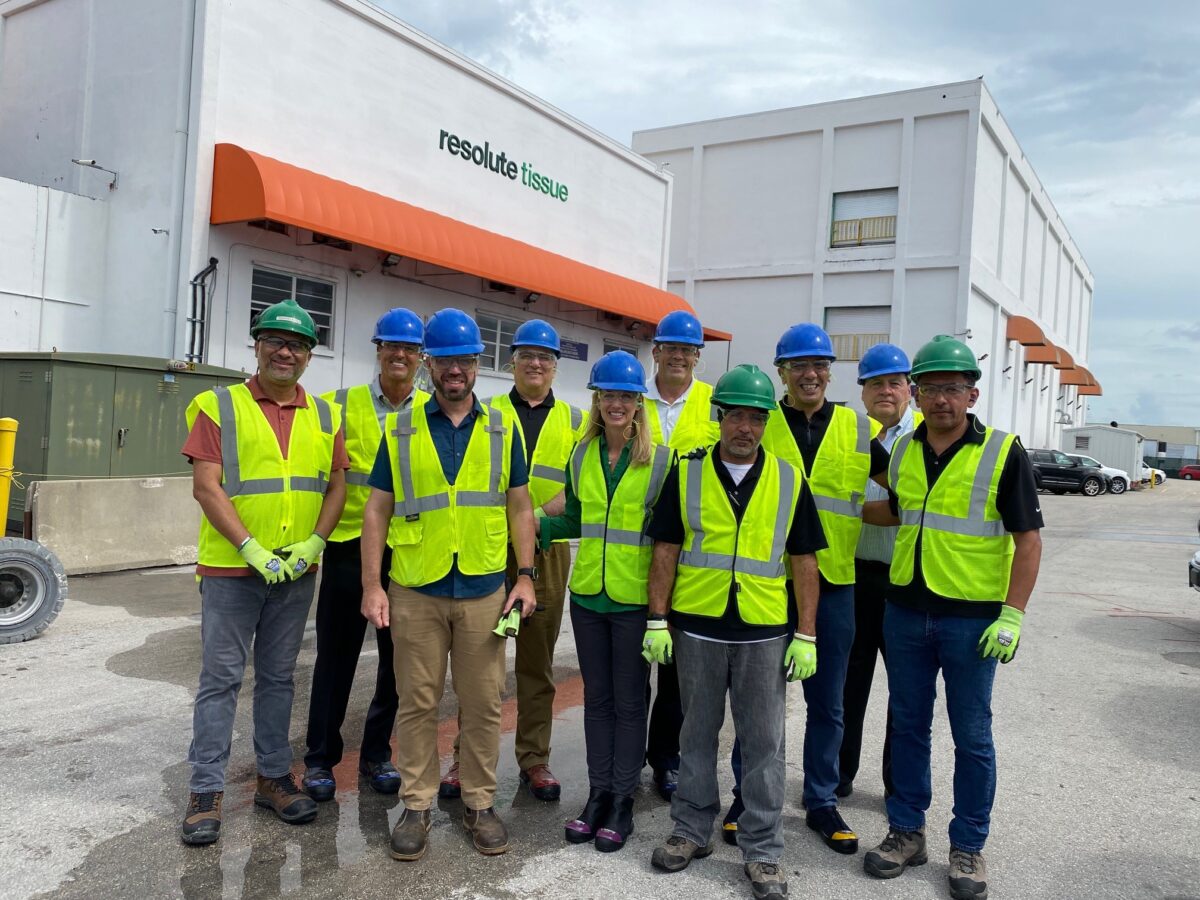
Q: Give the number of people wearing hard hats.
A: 10